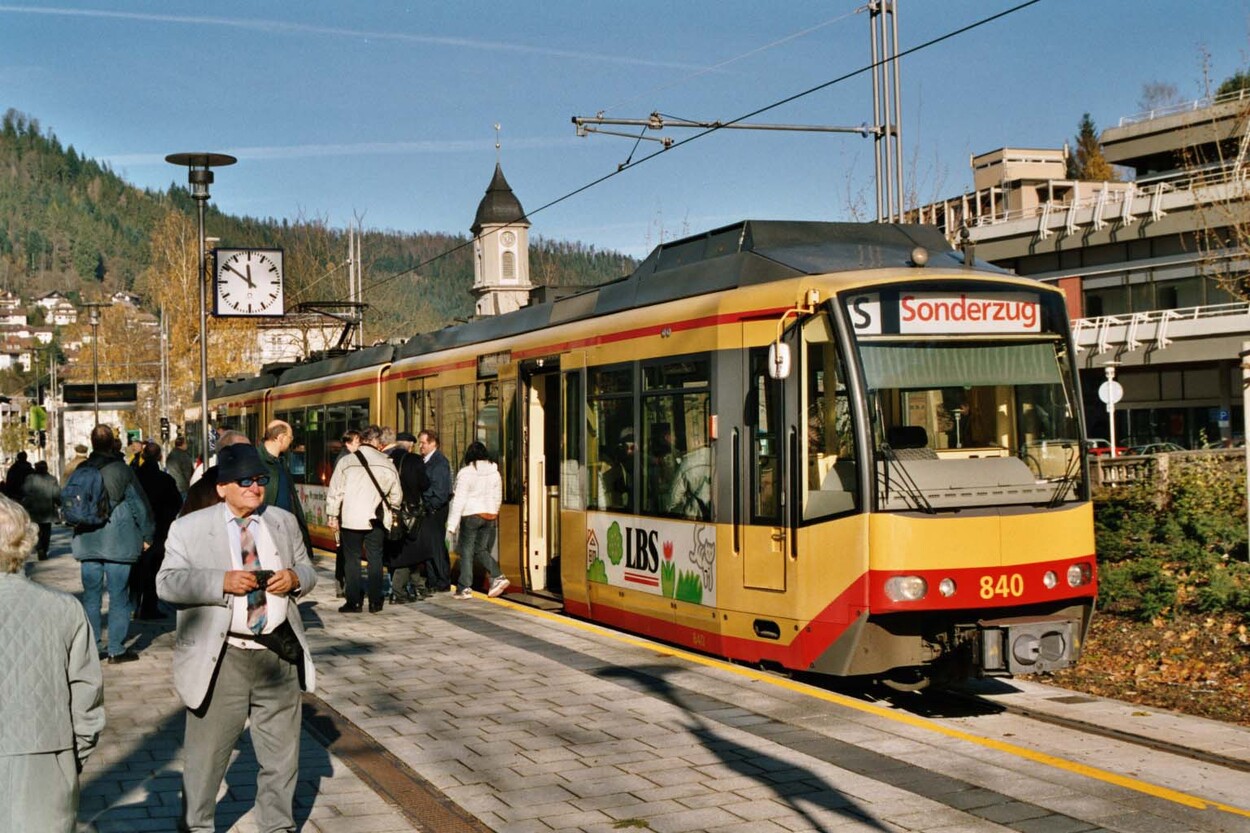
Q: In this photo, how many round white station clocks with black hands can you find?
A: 1